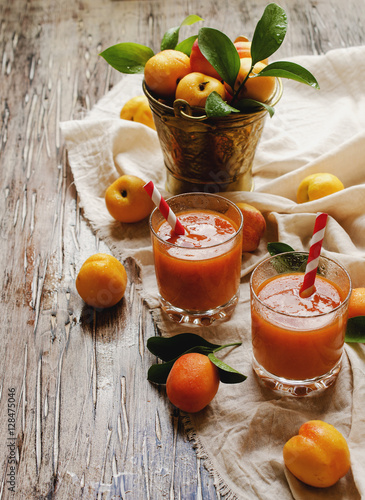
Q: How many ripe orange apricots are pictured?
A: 13